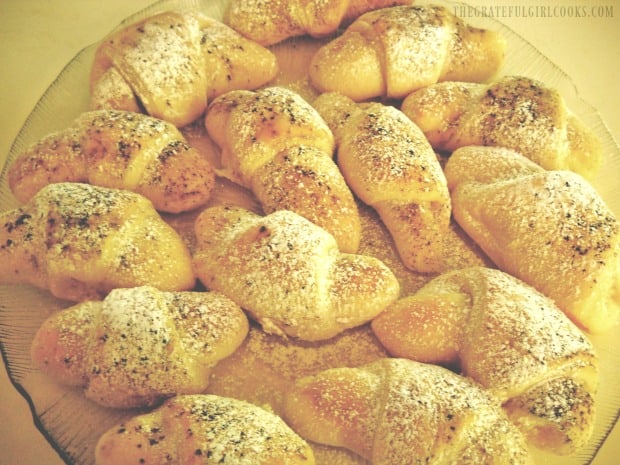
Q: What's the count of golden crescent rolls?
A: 14